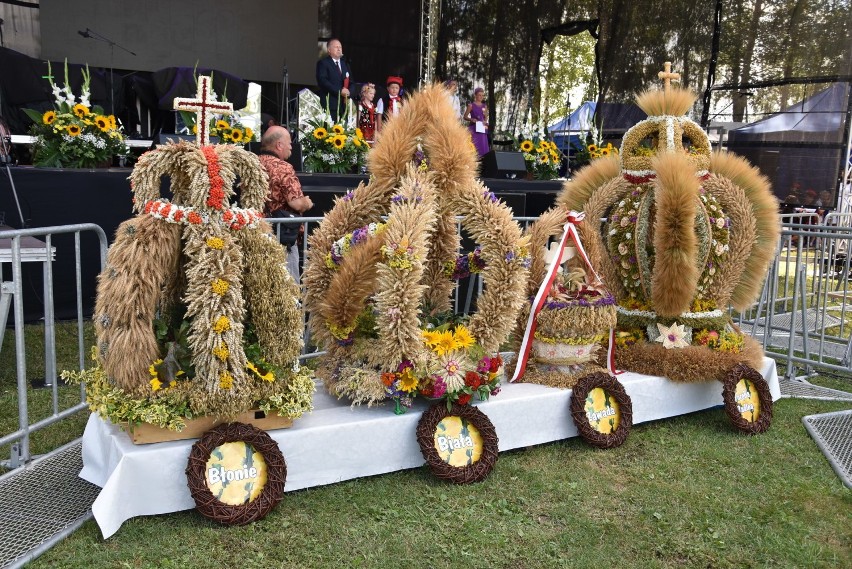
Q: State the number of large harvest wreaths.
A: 4